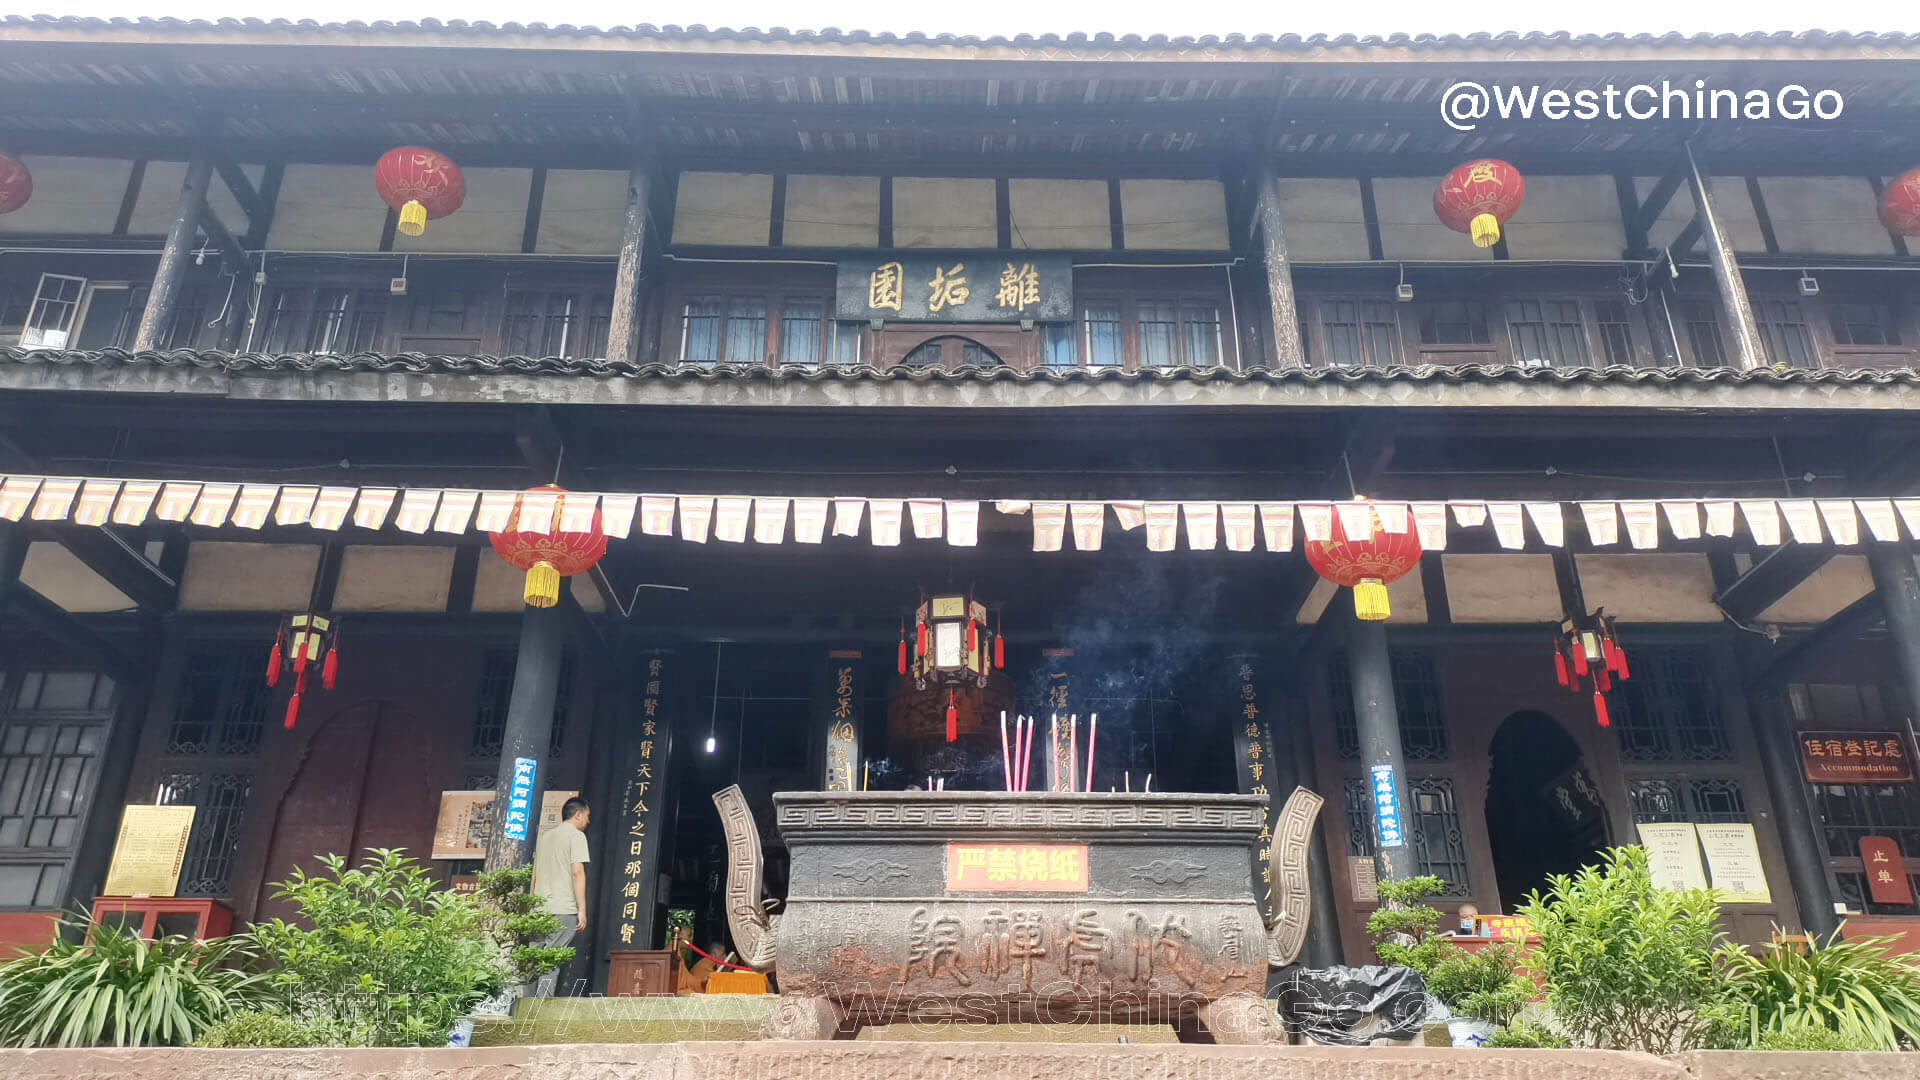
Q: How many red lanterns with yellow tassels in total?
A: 4